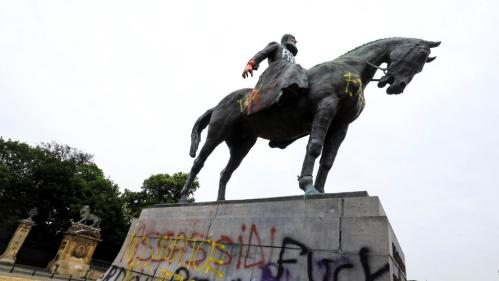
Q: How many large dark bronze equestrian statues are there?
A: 1